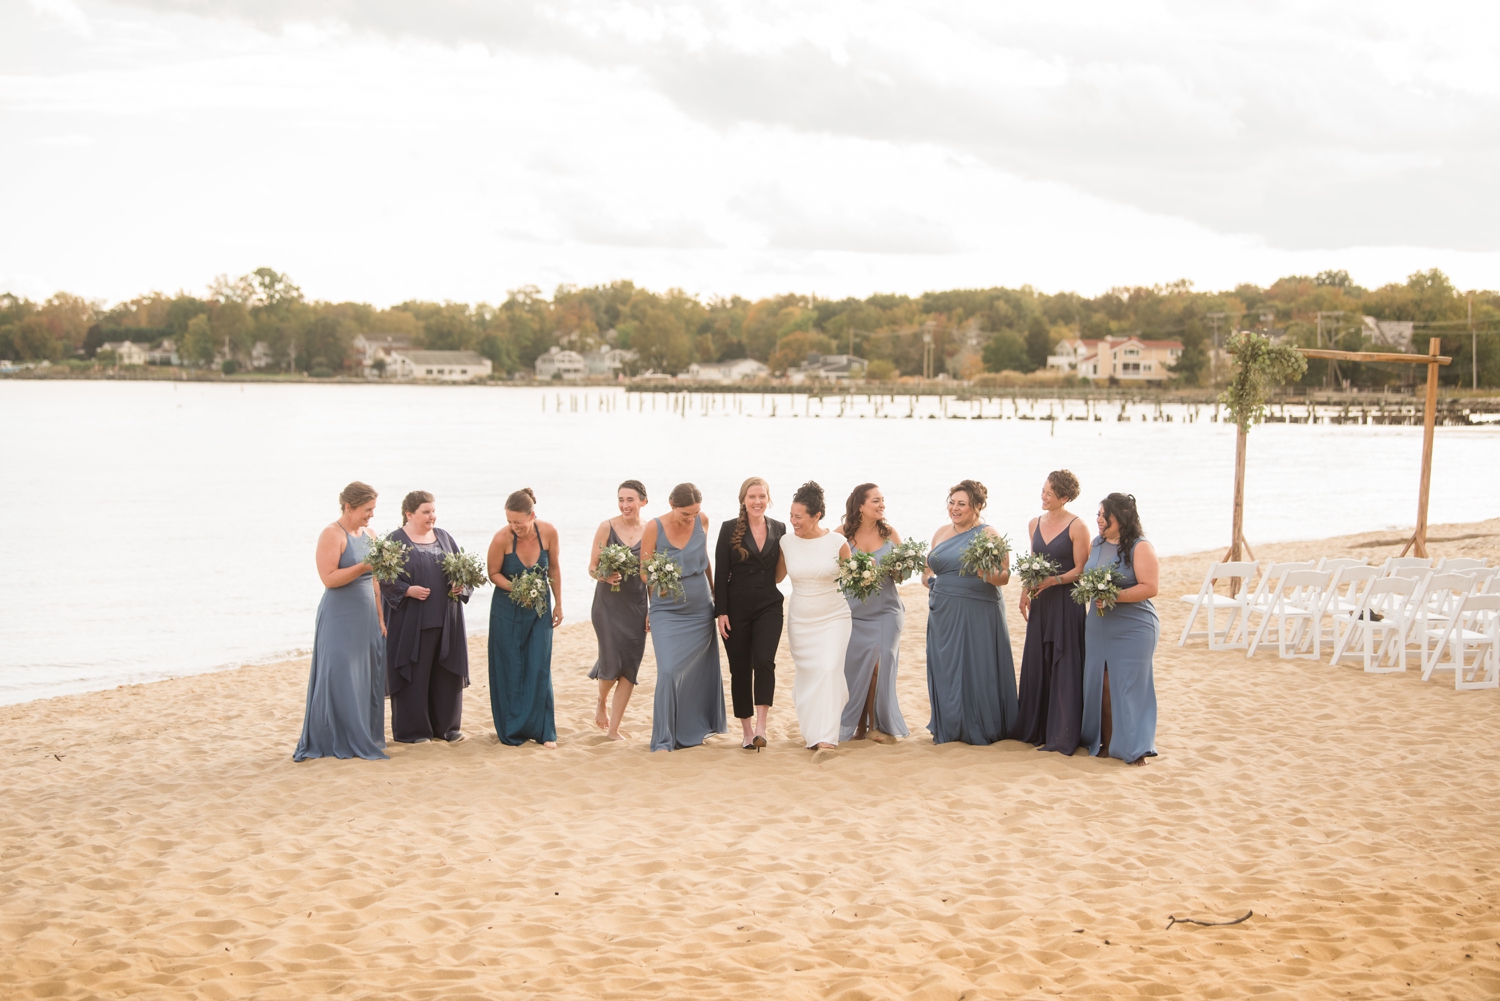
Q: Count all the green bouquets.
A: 10